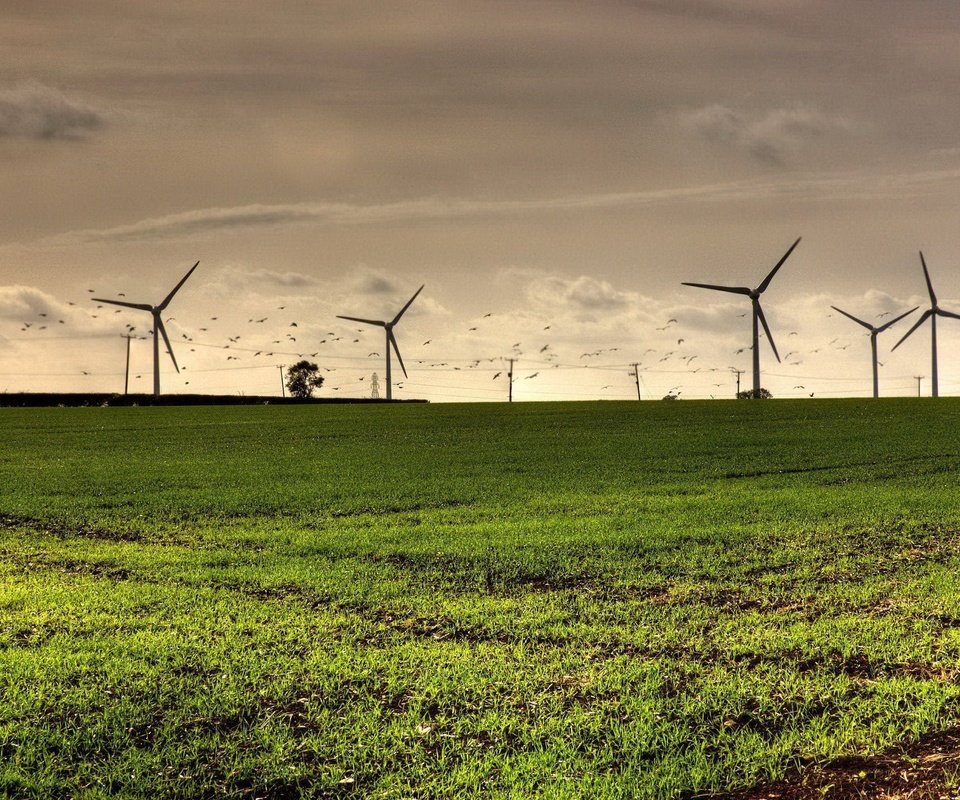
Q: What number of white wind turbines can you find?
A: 5